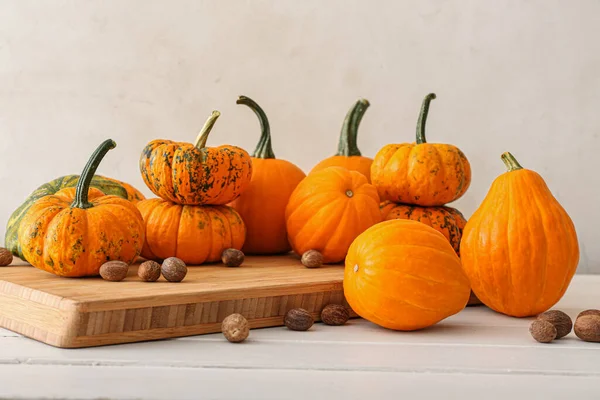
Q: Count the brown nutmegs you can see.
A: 12